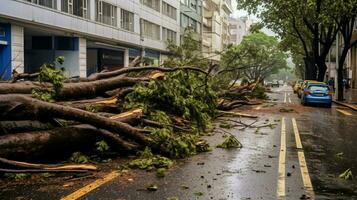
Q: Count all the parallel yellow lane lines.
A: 2